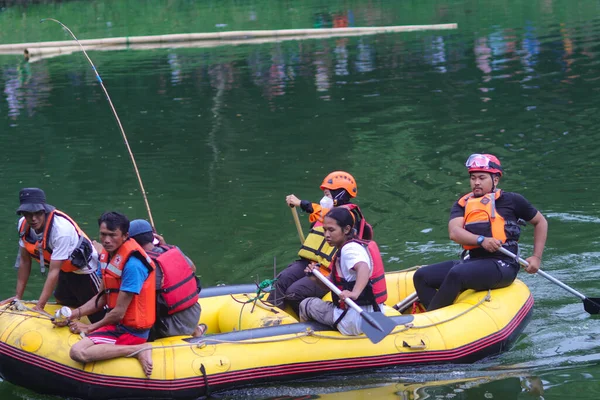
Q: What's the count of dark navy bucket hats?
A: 1